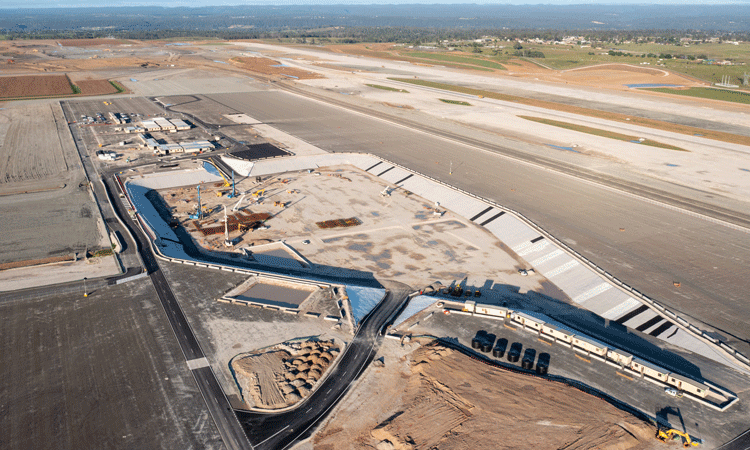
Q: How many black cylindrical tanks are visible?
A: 6